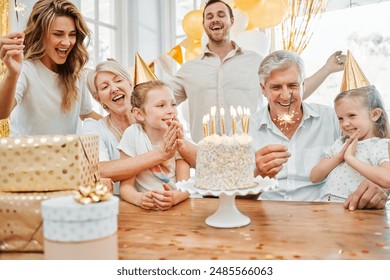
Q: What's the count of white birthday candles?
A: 0